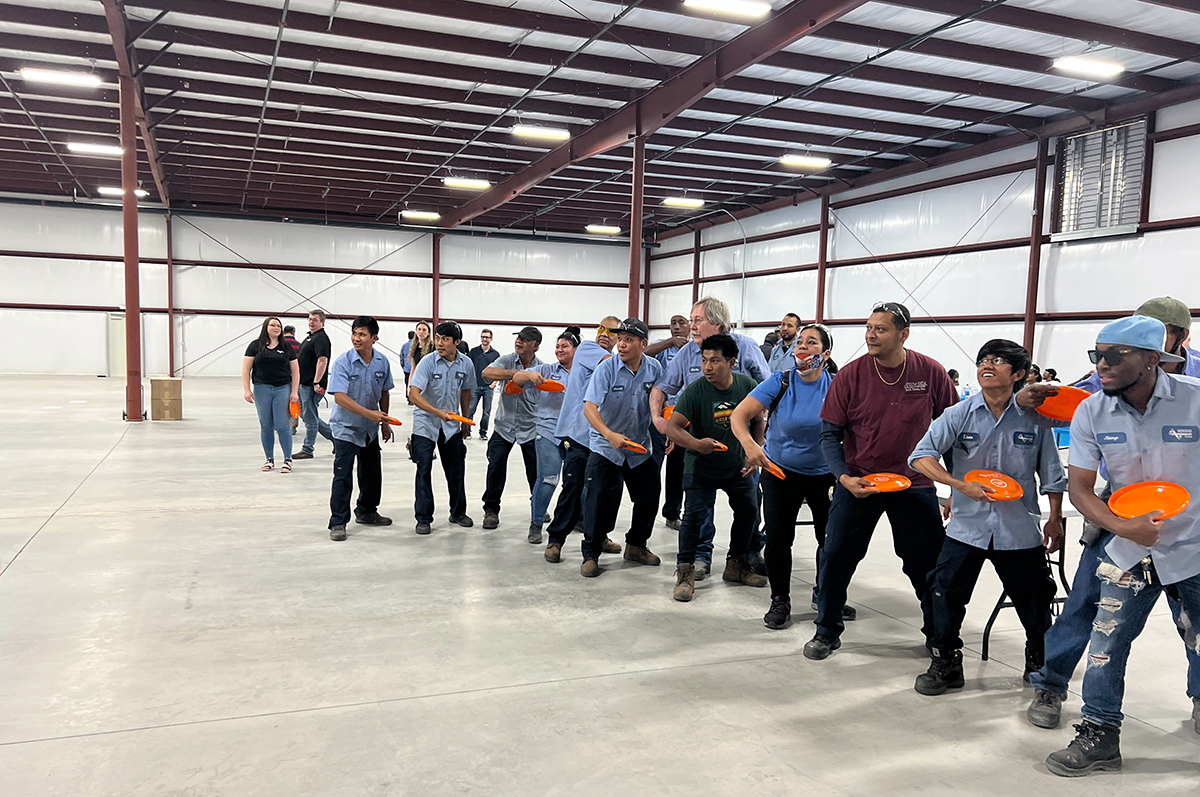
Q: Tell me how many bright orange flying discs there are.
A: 13